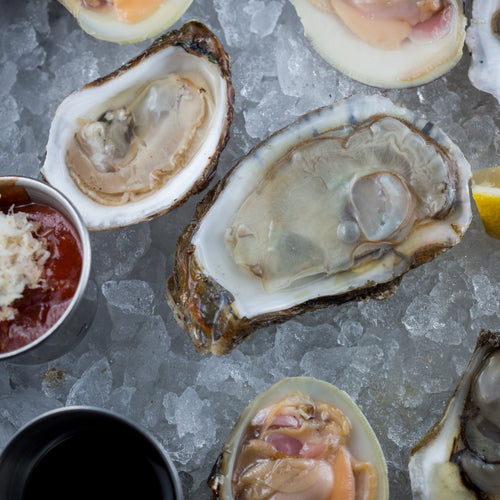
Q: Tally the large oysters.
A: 1